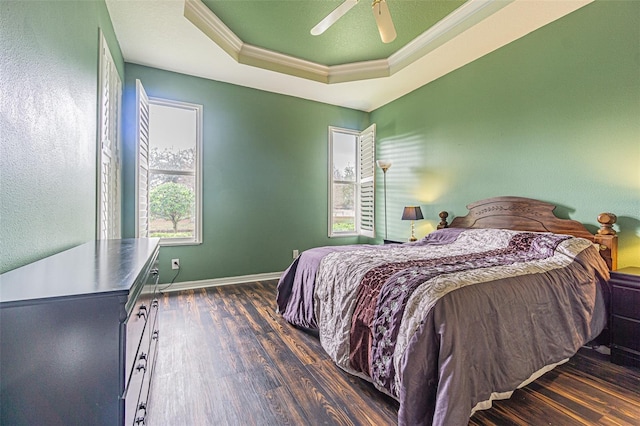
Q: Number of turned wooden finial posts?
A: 2